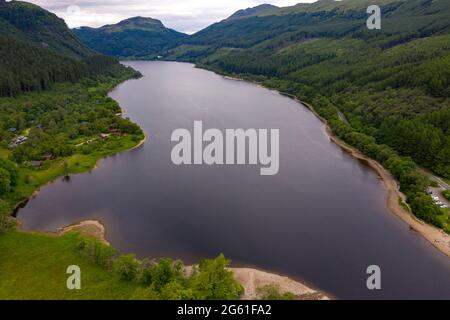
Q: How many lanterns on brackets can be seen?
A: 0